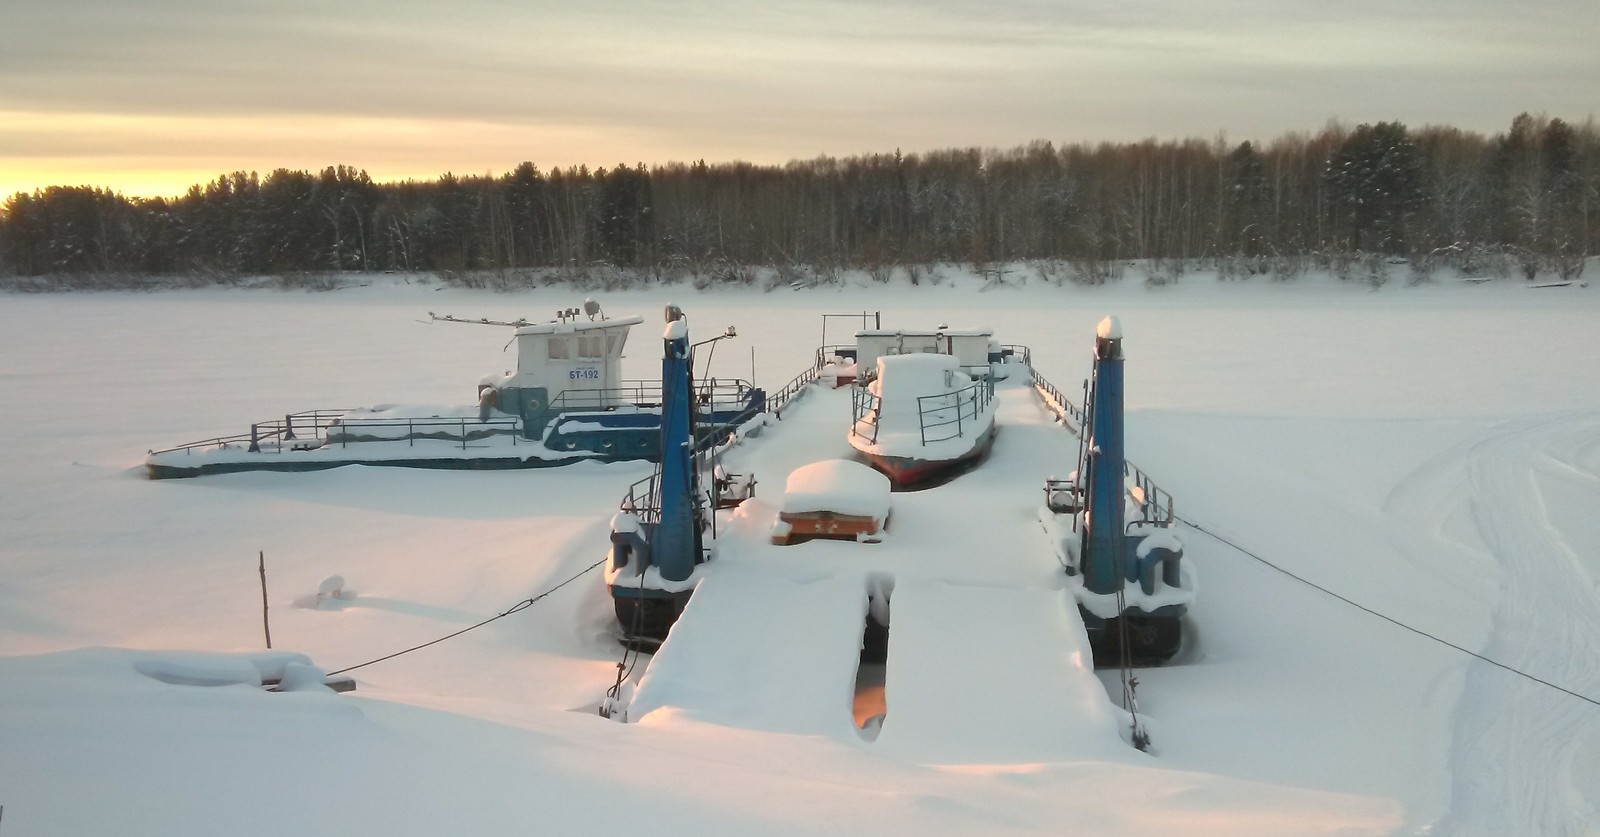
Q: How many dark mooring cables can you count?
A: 2